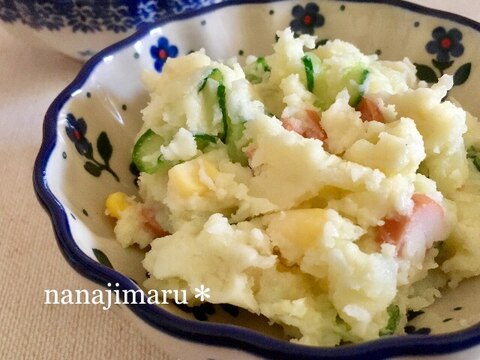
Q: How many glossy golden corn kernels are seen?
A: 1